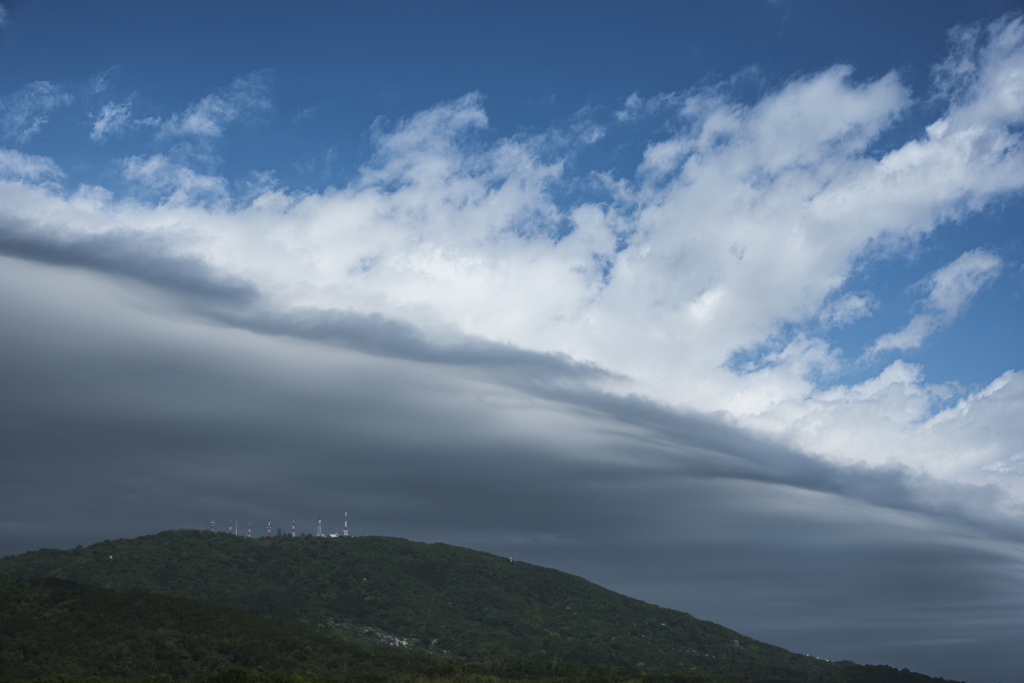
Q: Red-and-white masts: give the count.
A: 5